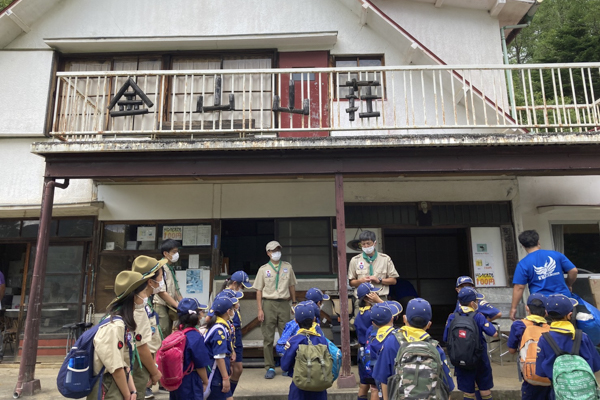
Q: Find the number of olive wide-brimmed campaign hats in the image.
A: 2